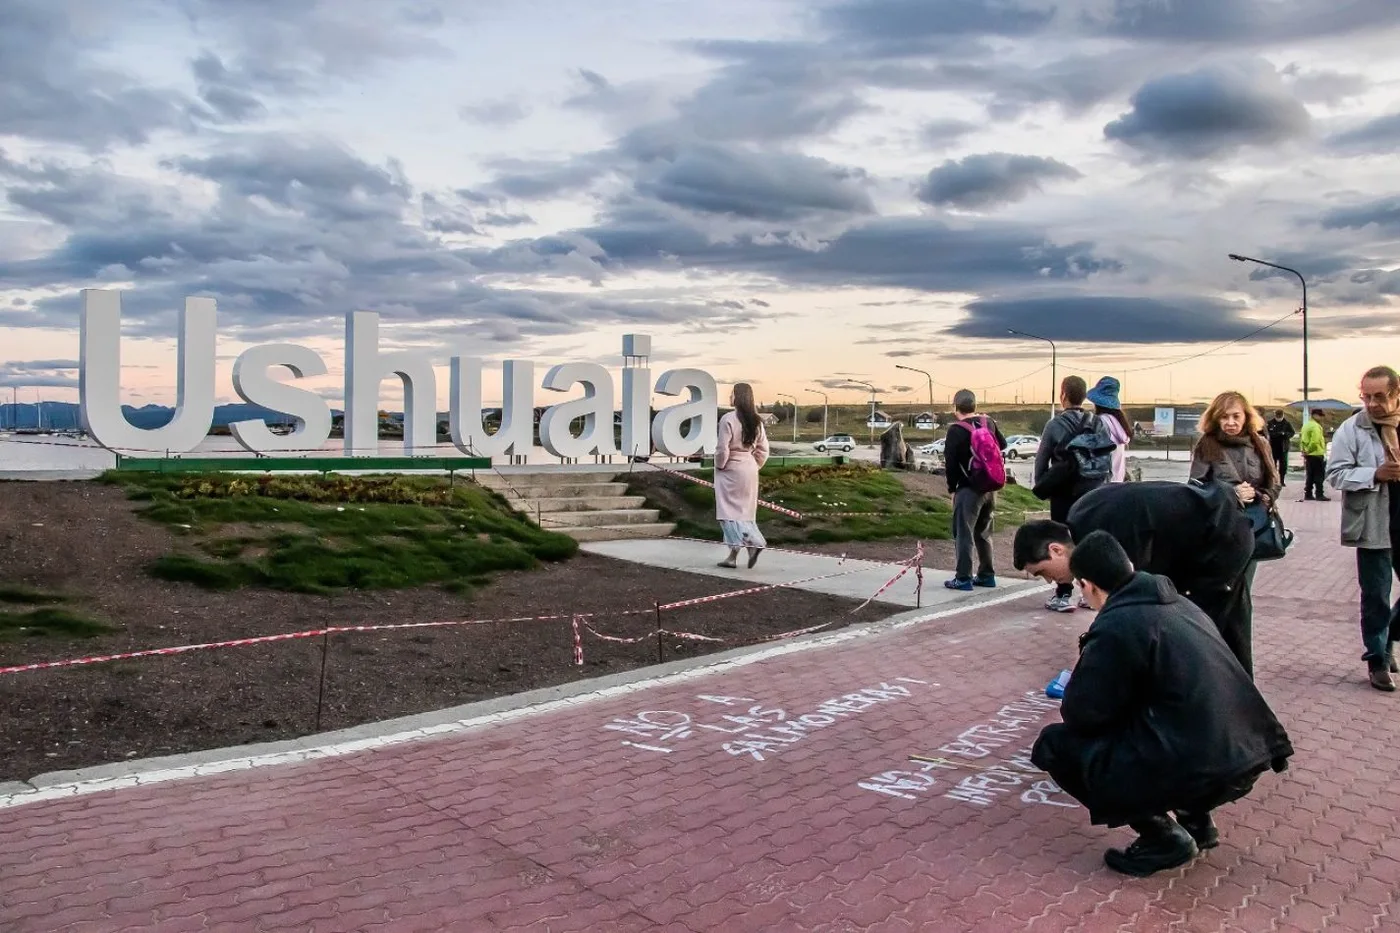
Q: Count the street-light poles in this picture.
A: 6